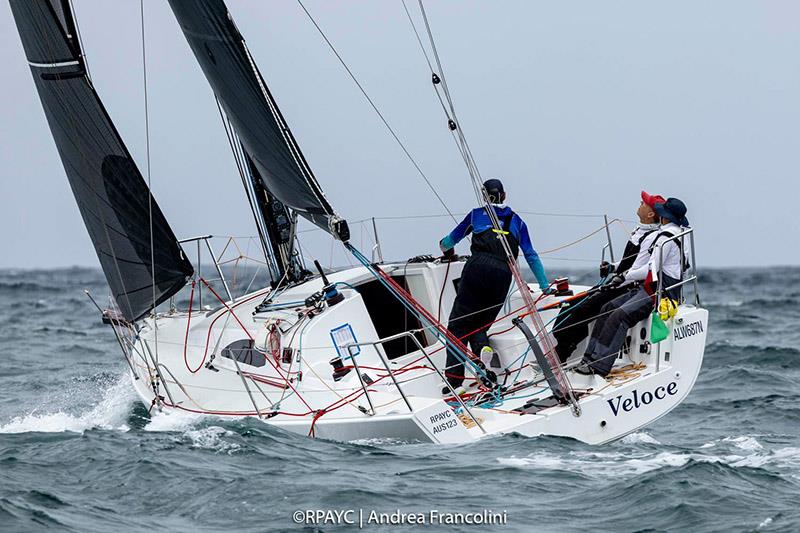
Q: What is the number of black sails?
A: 2